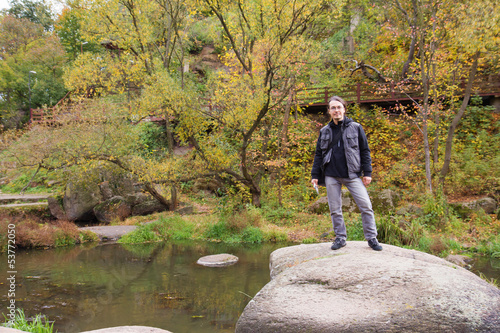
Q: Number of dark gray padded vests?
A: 1